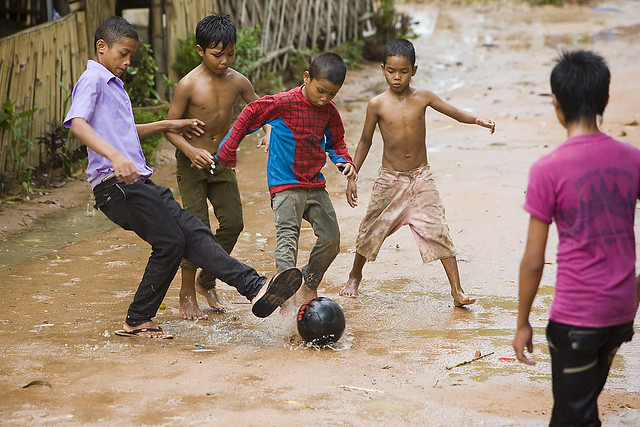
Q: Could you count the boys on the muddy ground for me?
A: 5